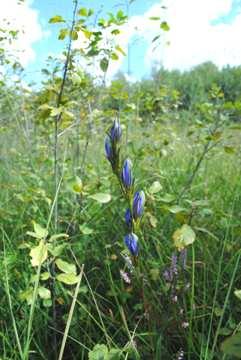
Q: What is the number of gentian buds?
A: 6